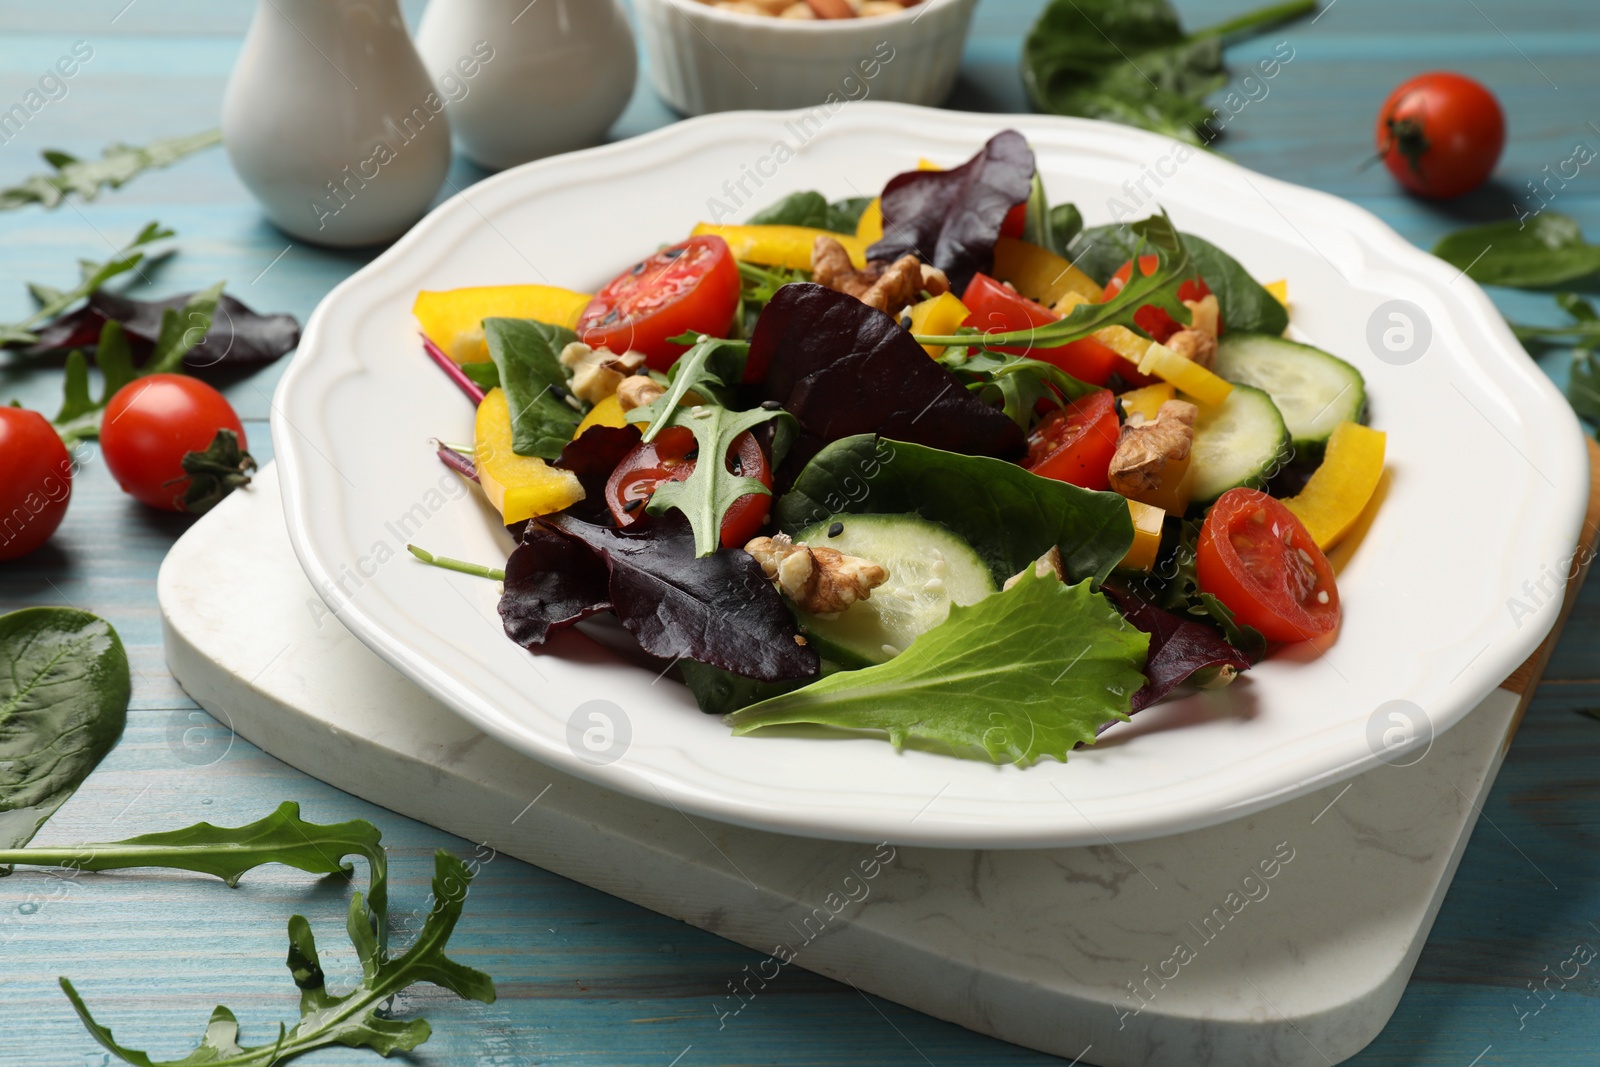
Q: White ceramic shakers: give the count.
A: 2